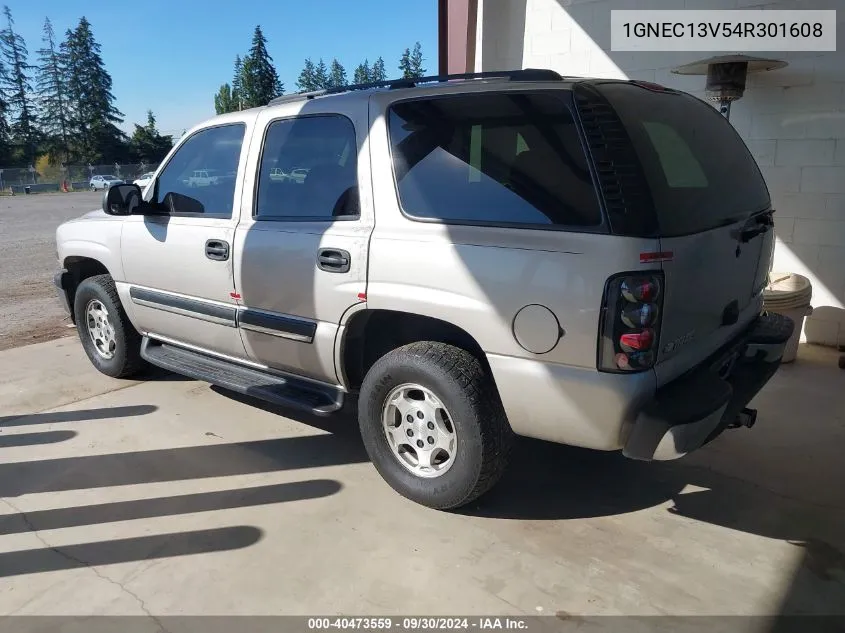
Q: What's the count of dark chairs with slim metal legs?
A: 0